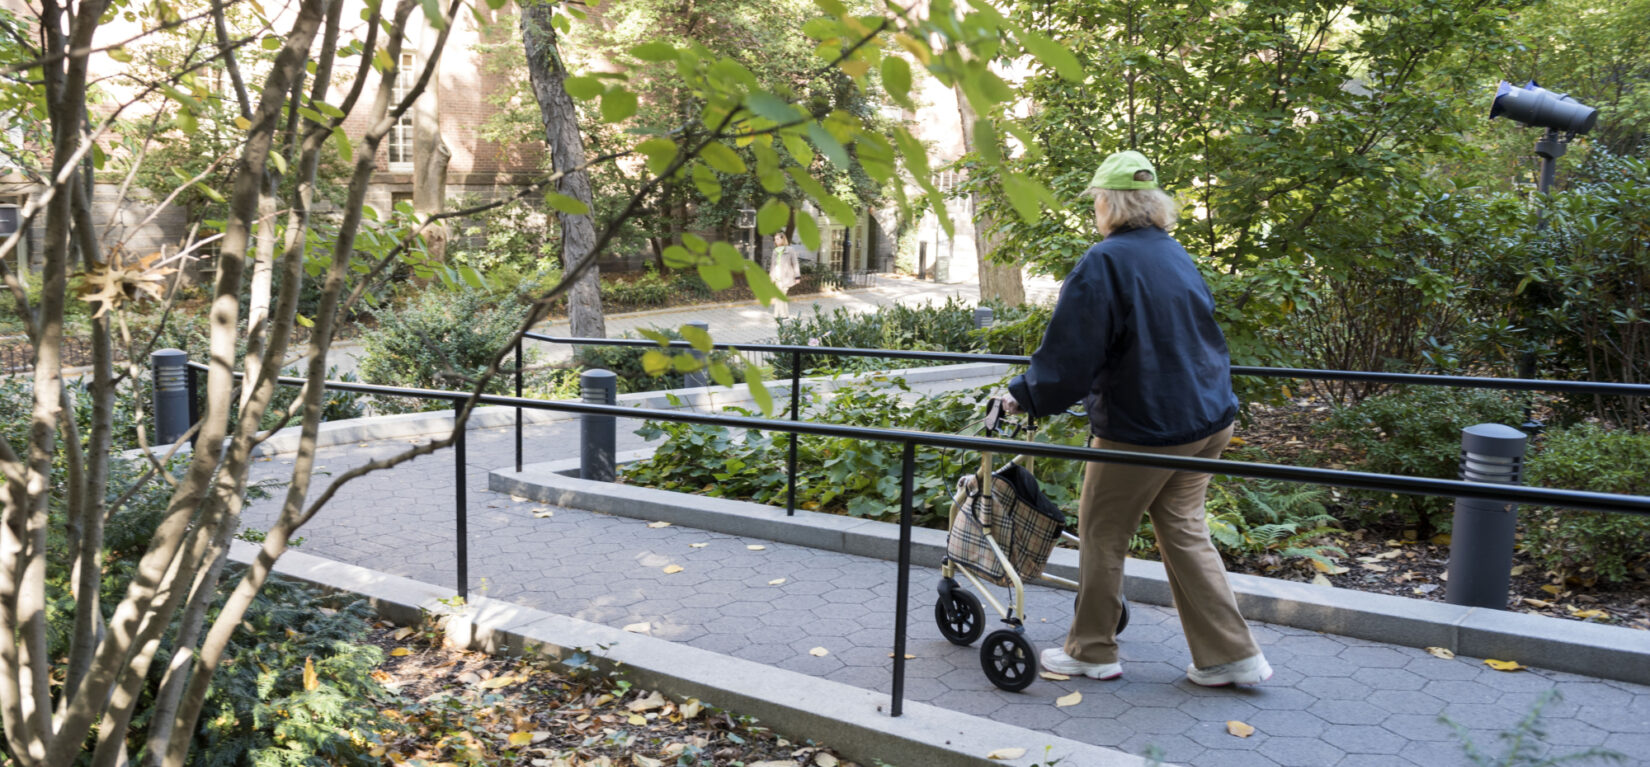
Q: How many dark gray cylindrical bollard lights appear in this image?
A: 5